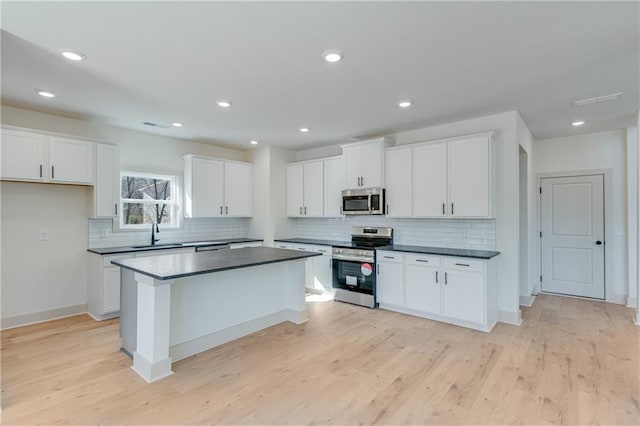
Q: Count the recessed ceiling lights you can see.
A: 9